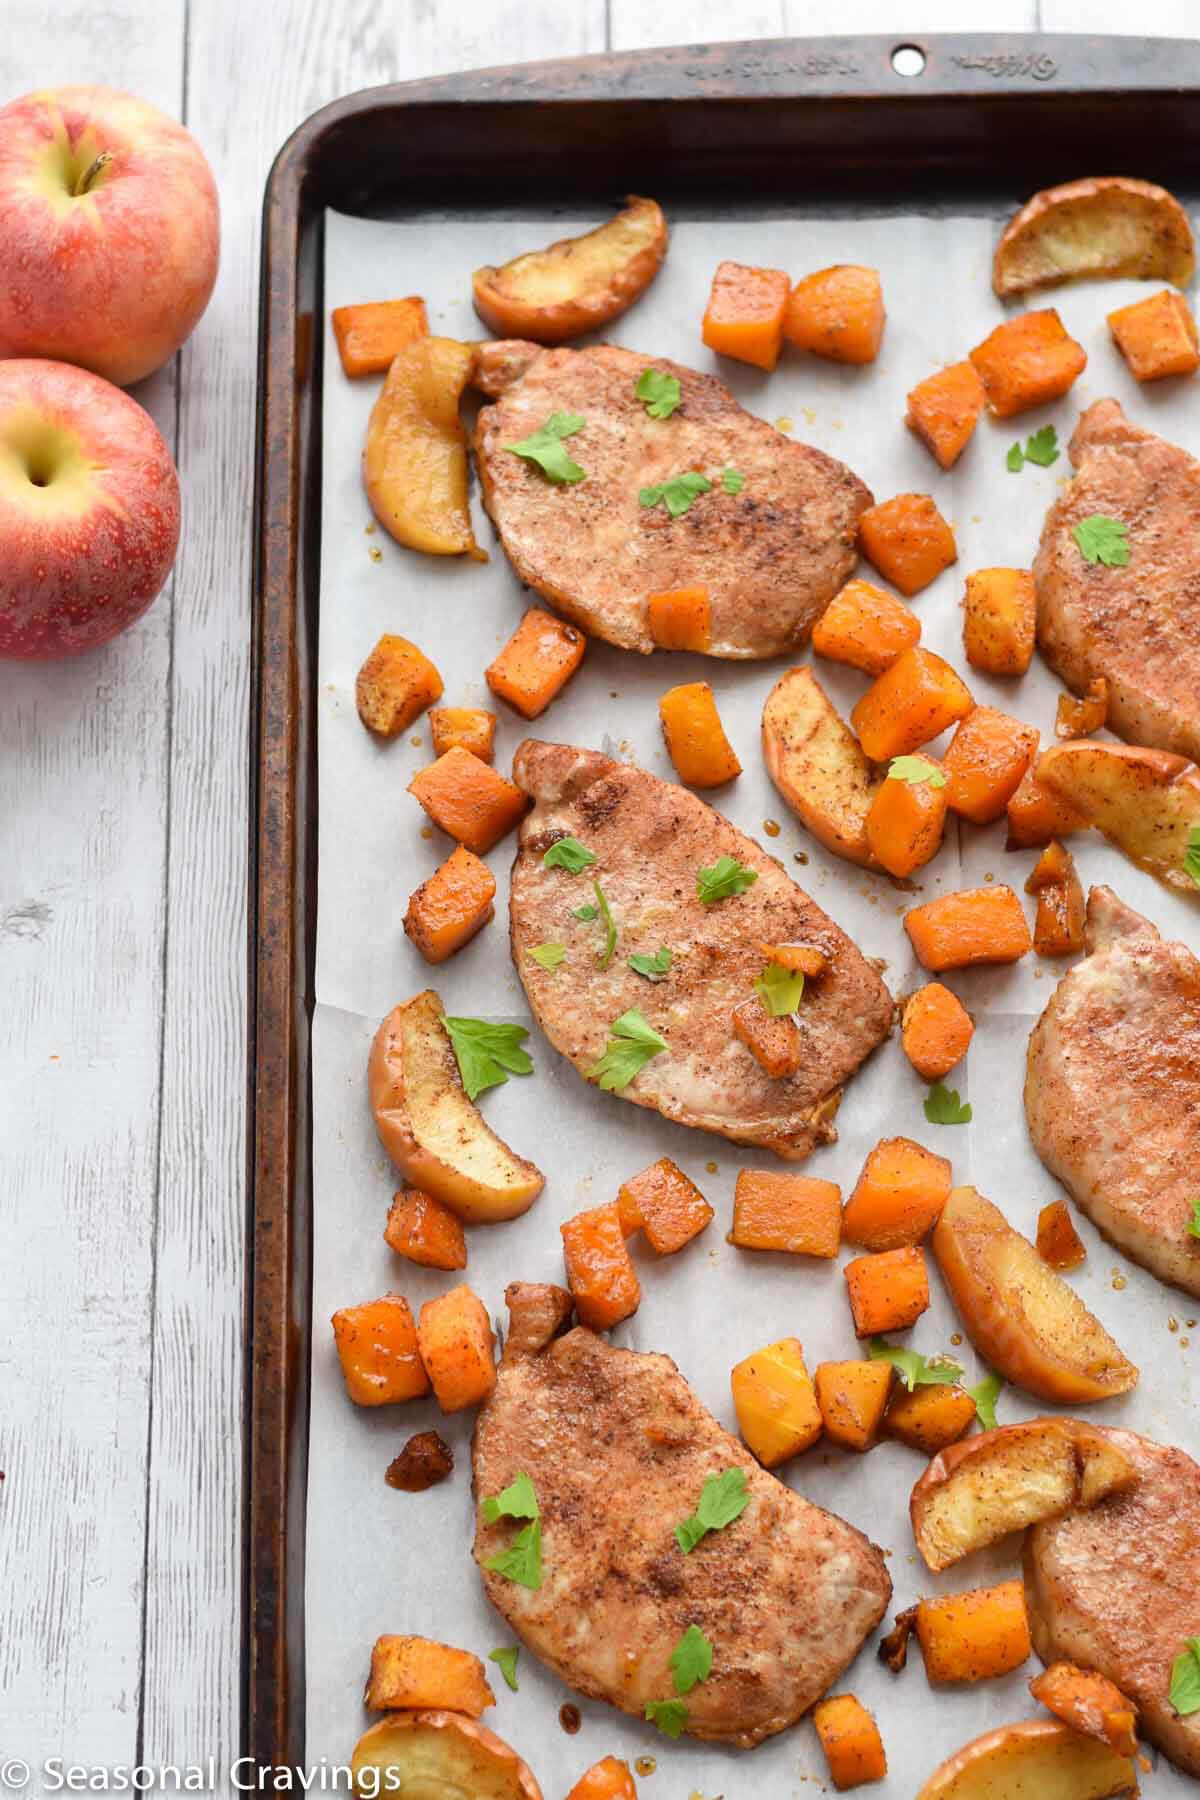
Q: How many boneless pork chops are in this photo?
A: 6